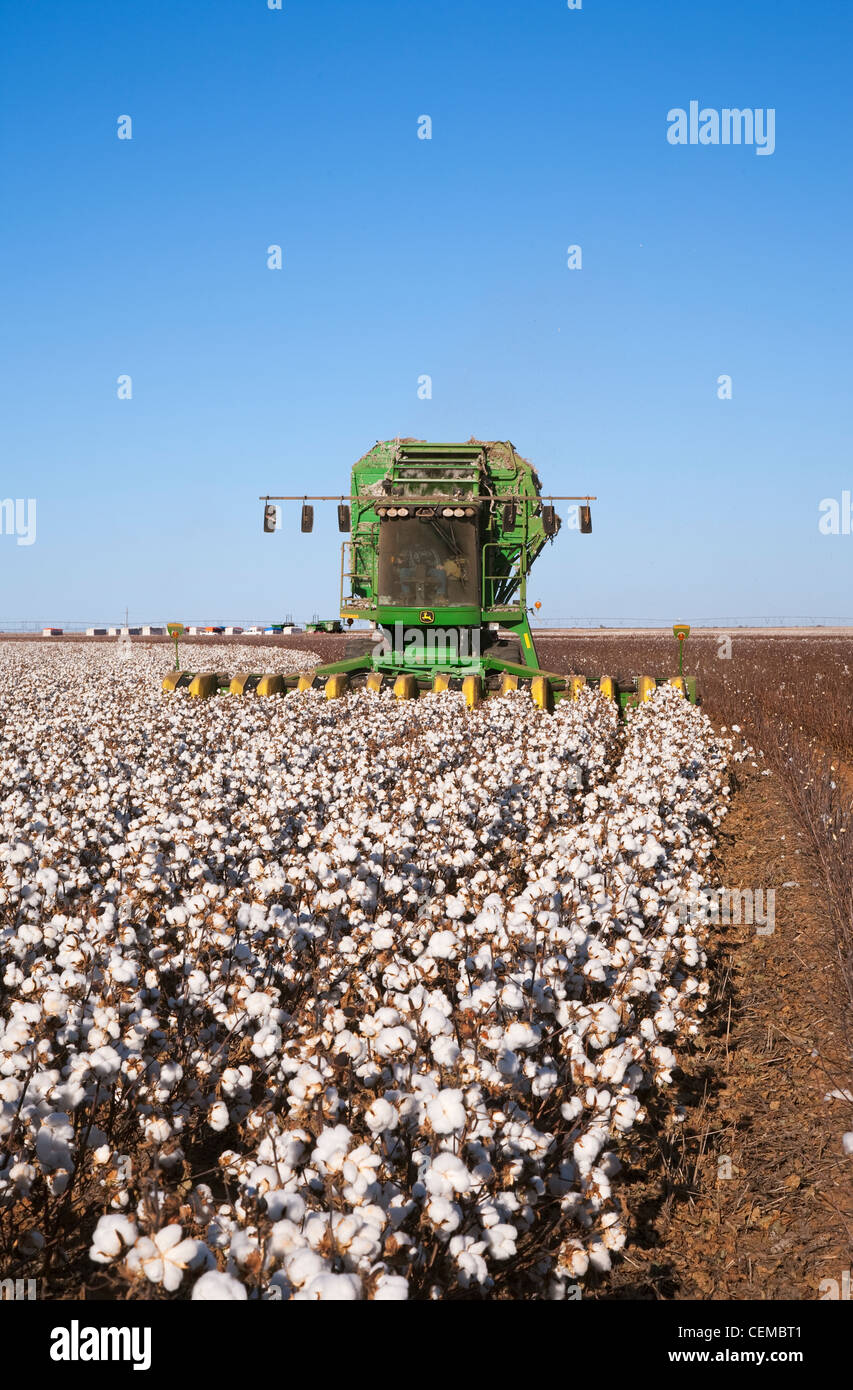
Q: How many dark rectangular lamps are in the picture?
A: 6